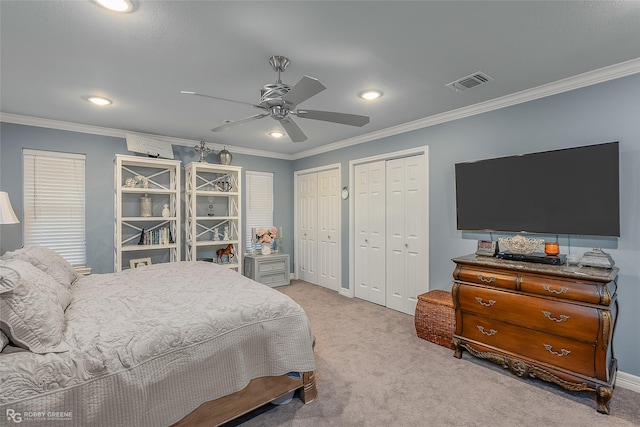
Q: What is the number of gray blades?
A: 5